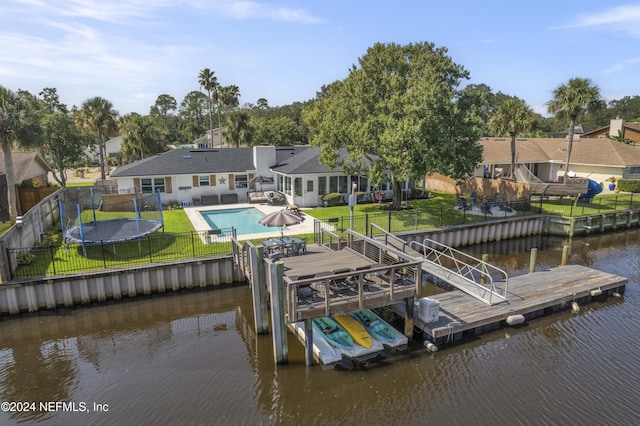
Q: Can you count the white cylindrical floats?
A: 5